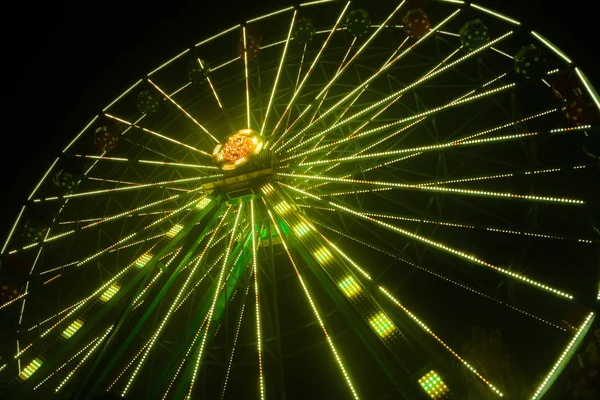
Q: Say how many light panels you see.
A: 13